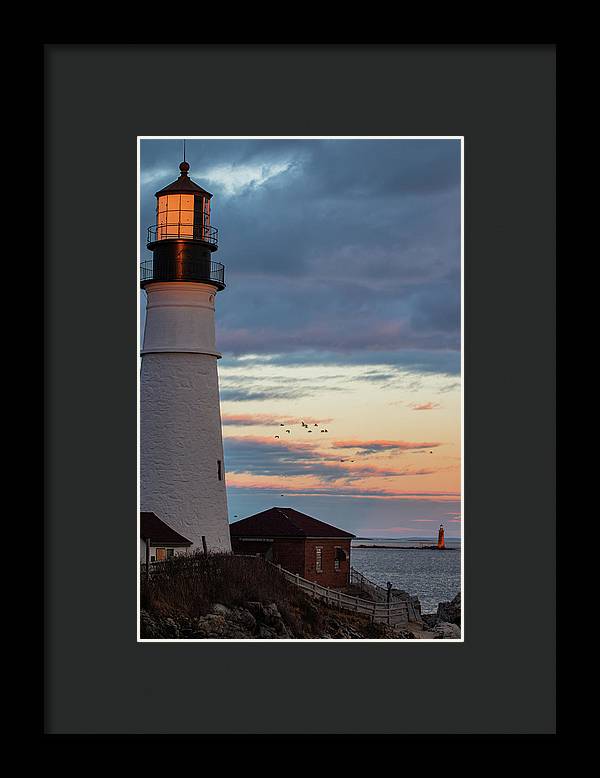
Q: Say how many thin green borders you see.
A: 0